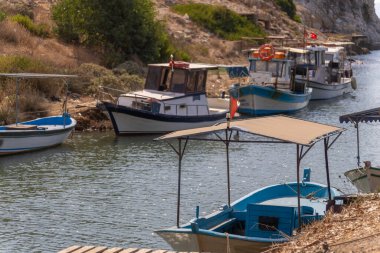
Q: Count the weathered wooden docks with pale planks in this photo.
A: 1